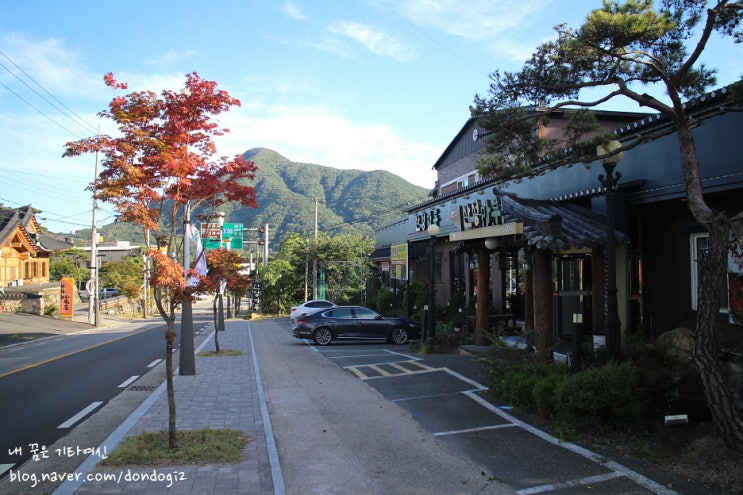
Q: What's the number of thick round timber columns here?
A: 4